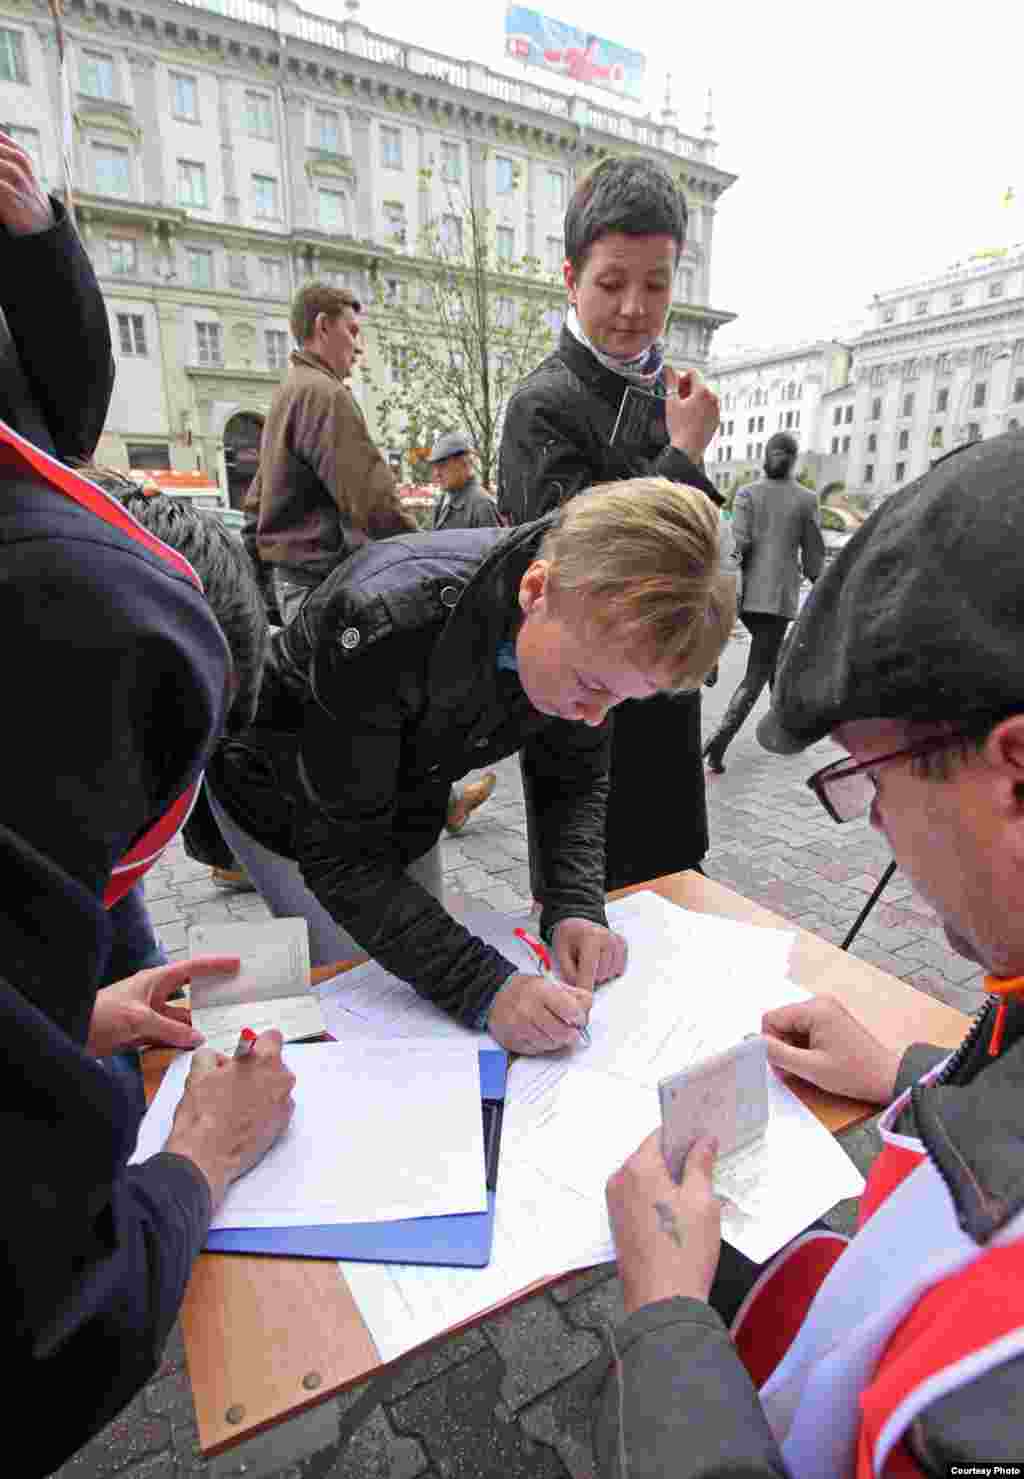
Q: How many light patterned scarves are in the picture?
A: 1